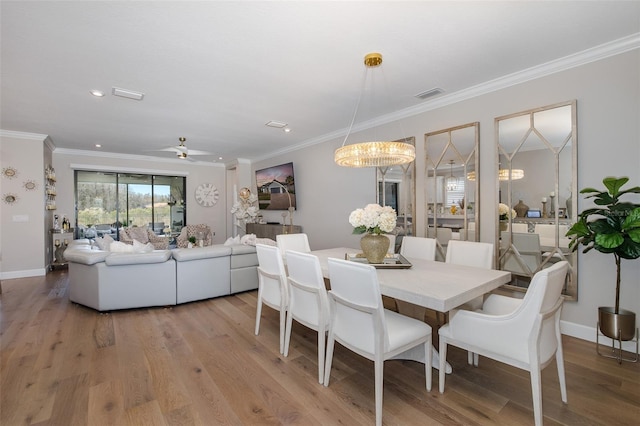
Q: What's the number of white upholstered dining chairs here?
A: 8